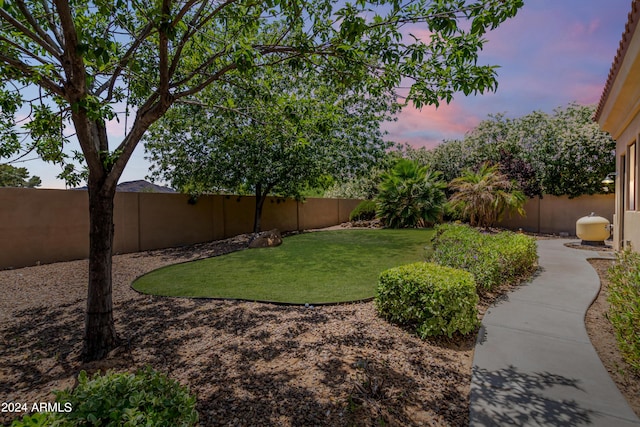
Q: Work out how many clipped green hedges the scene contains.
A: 2